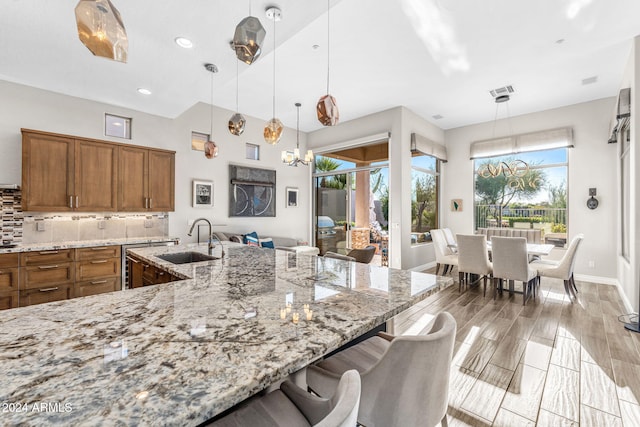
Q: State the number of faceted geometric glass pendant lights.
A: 6